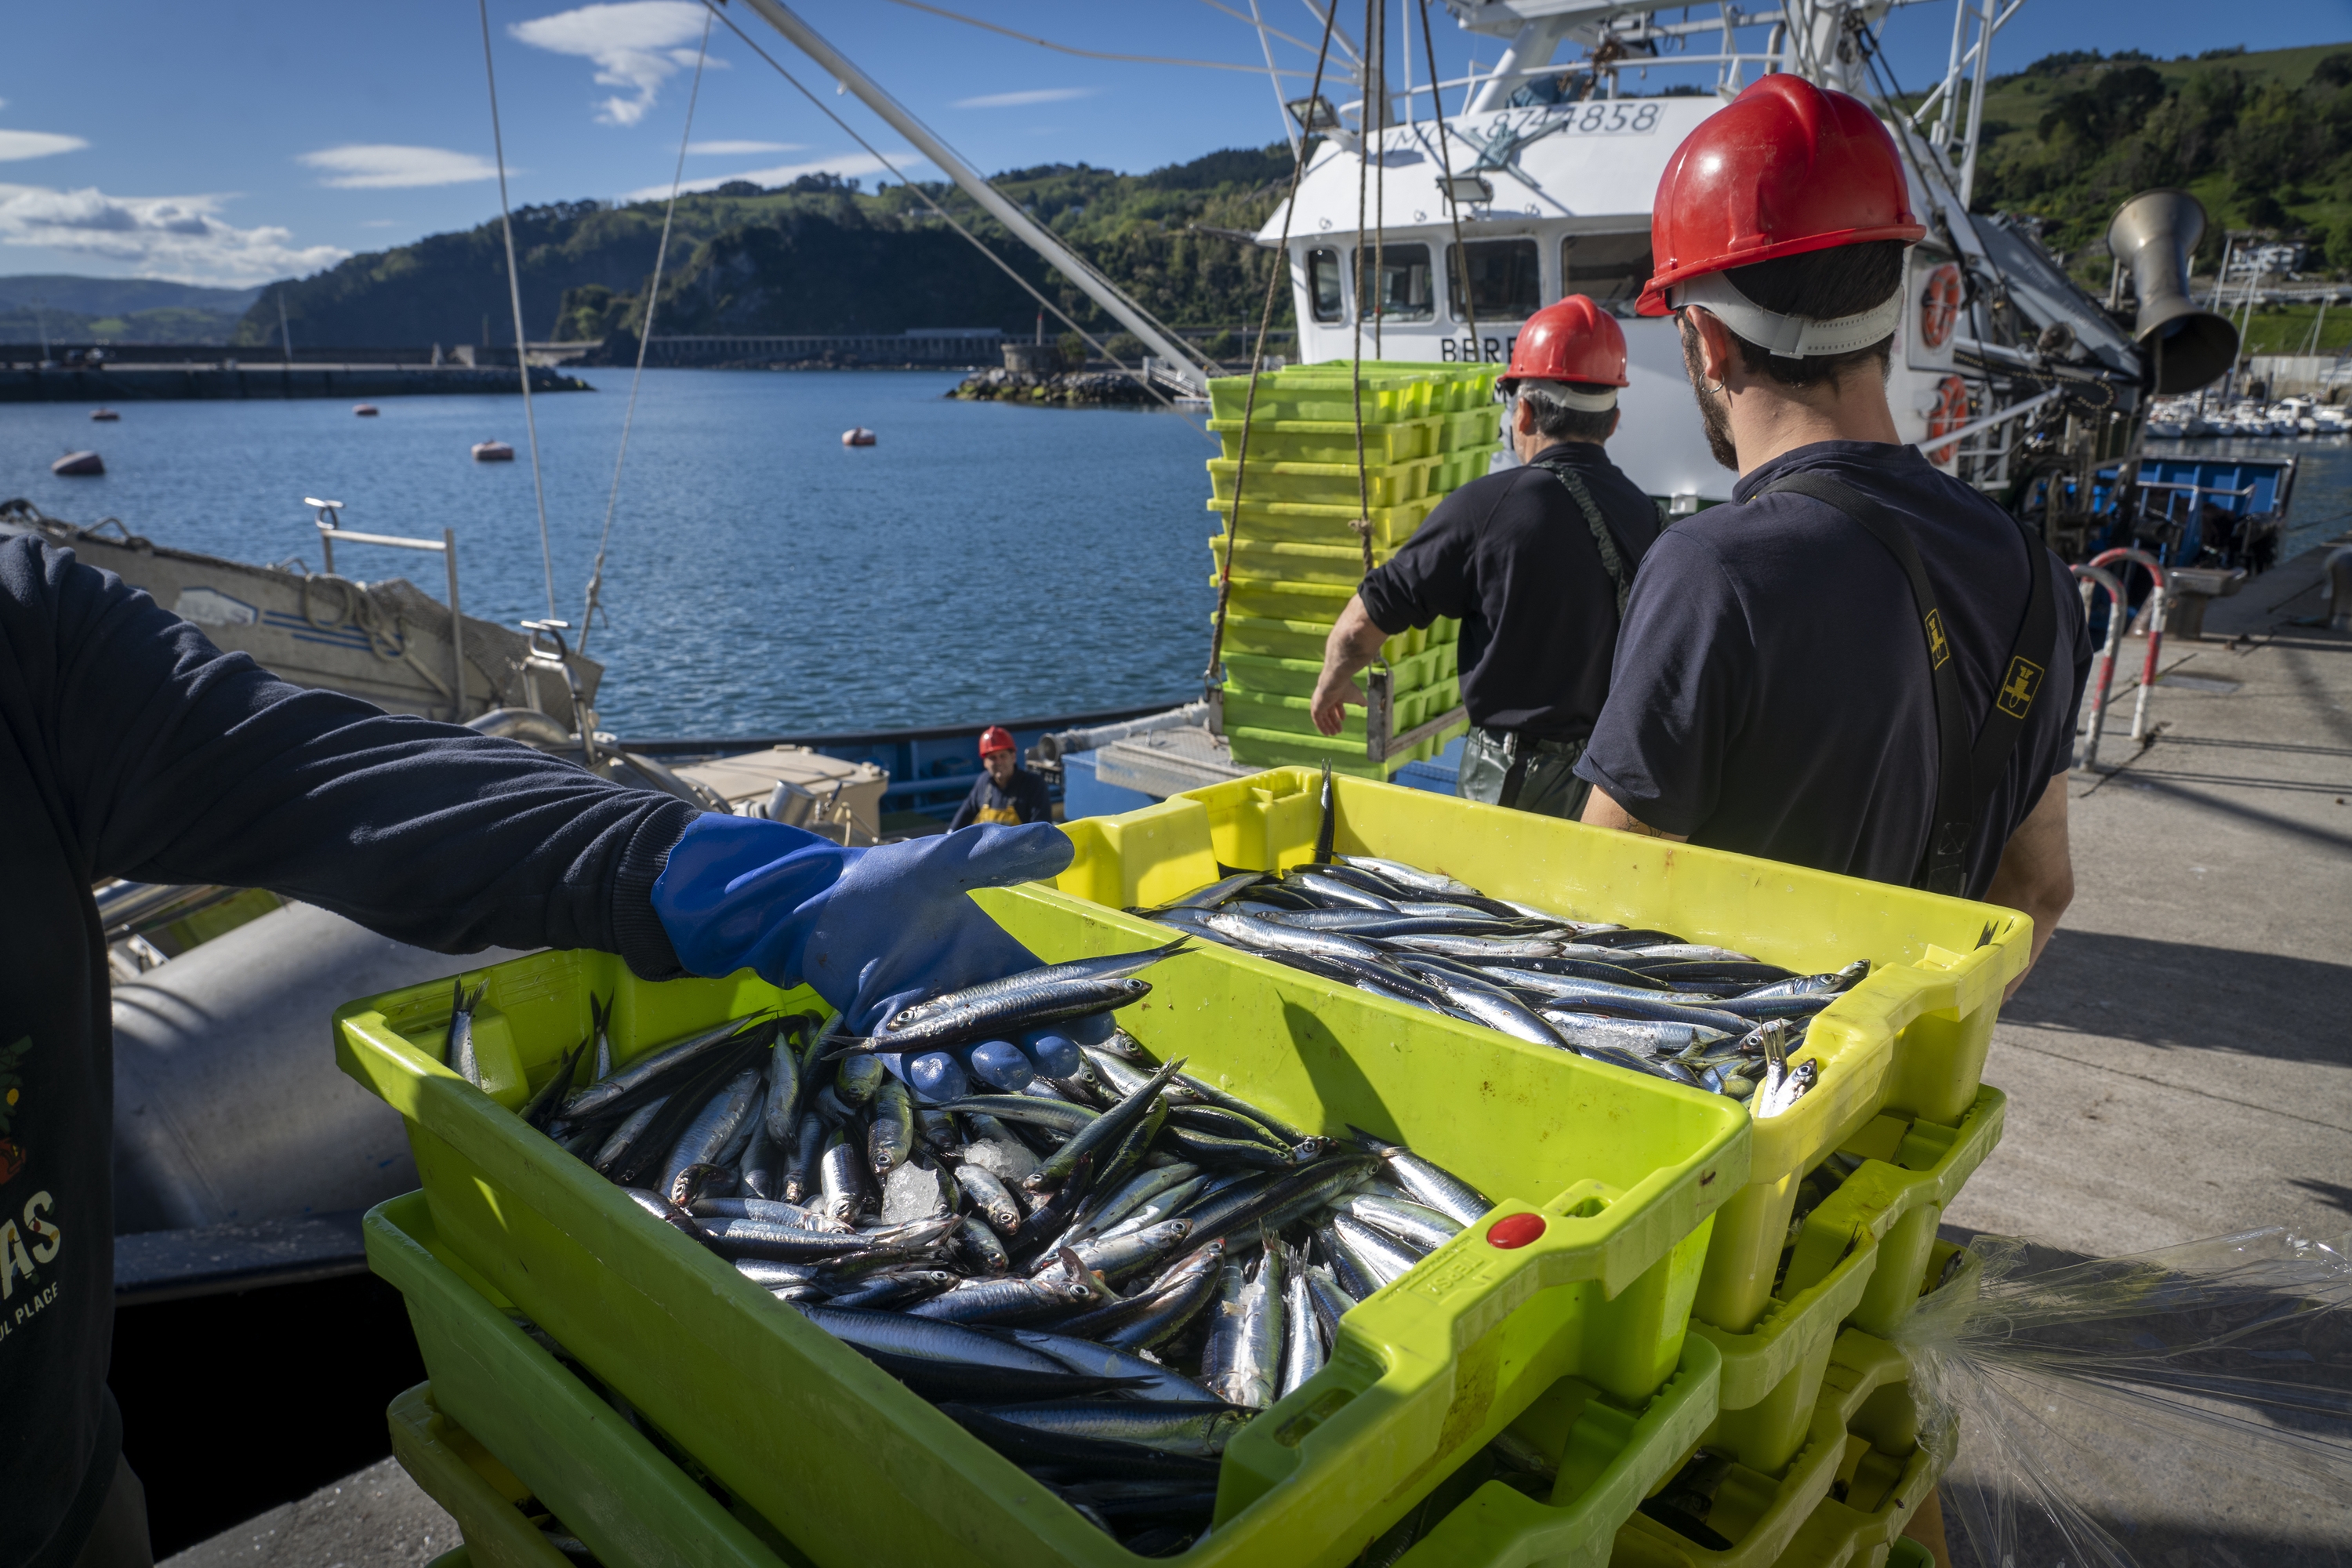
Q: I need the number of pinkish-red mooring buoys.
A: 5